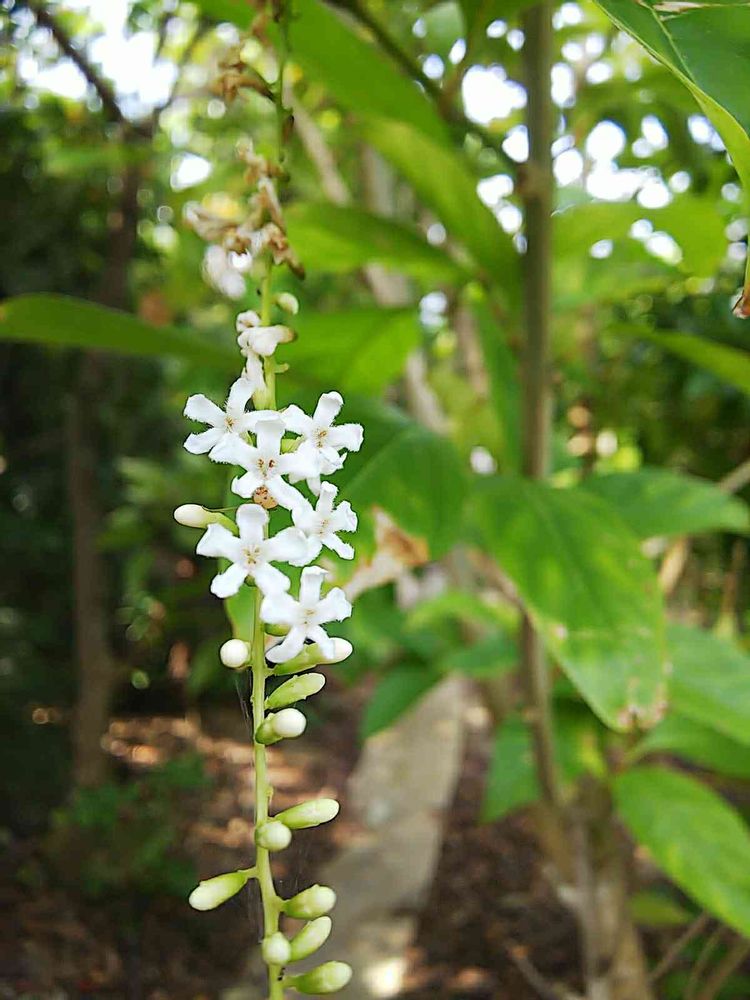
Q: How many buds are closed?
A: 12